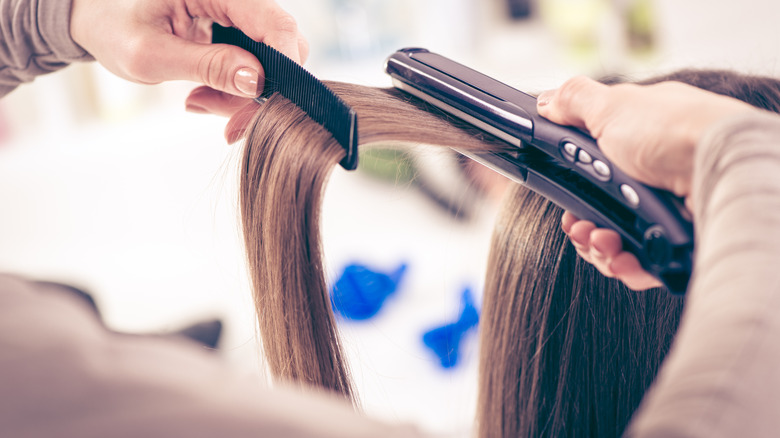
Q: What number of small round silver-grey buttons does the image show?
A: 4